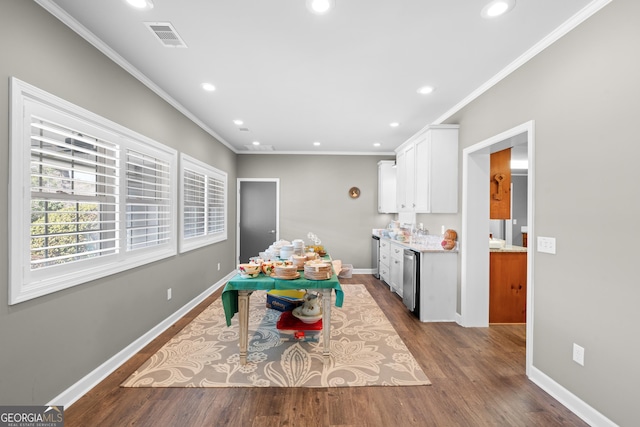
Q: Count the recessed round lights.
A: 10